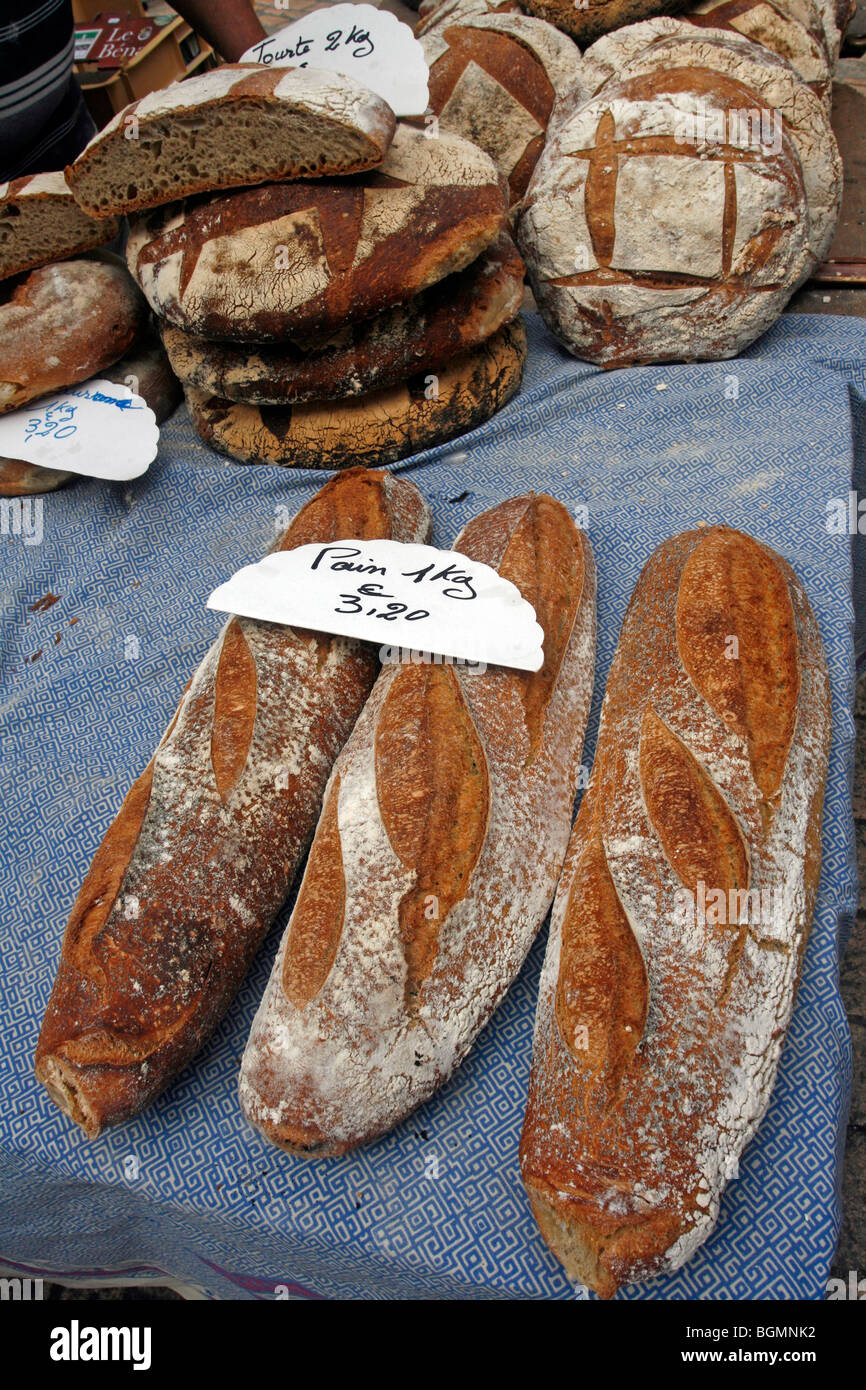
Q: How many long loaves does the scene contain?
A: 3